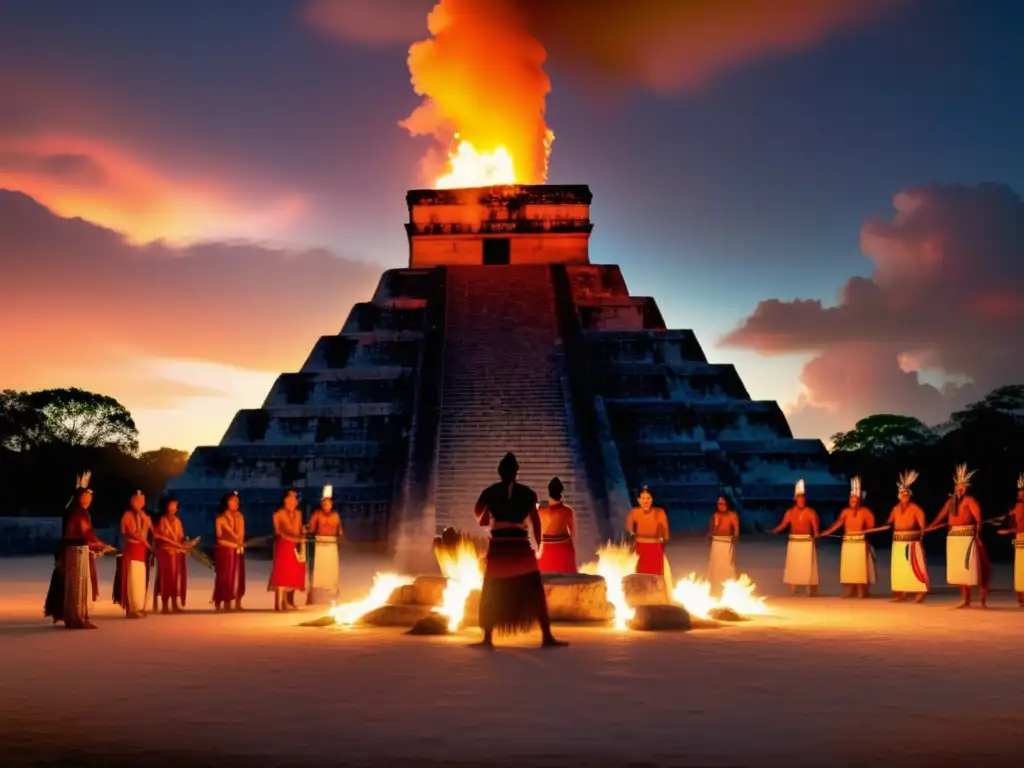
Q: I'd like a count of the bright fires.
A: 6